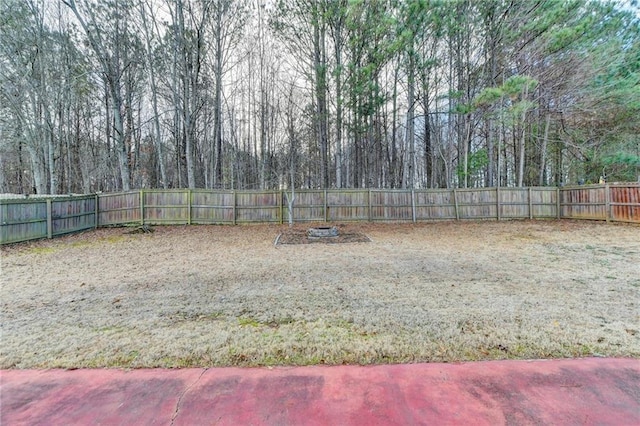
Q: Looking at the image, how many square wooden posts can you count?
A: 14